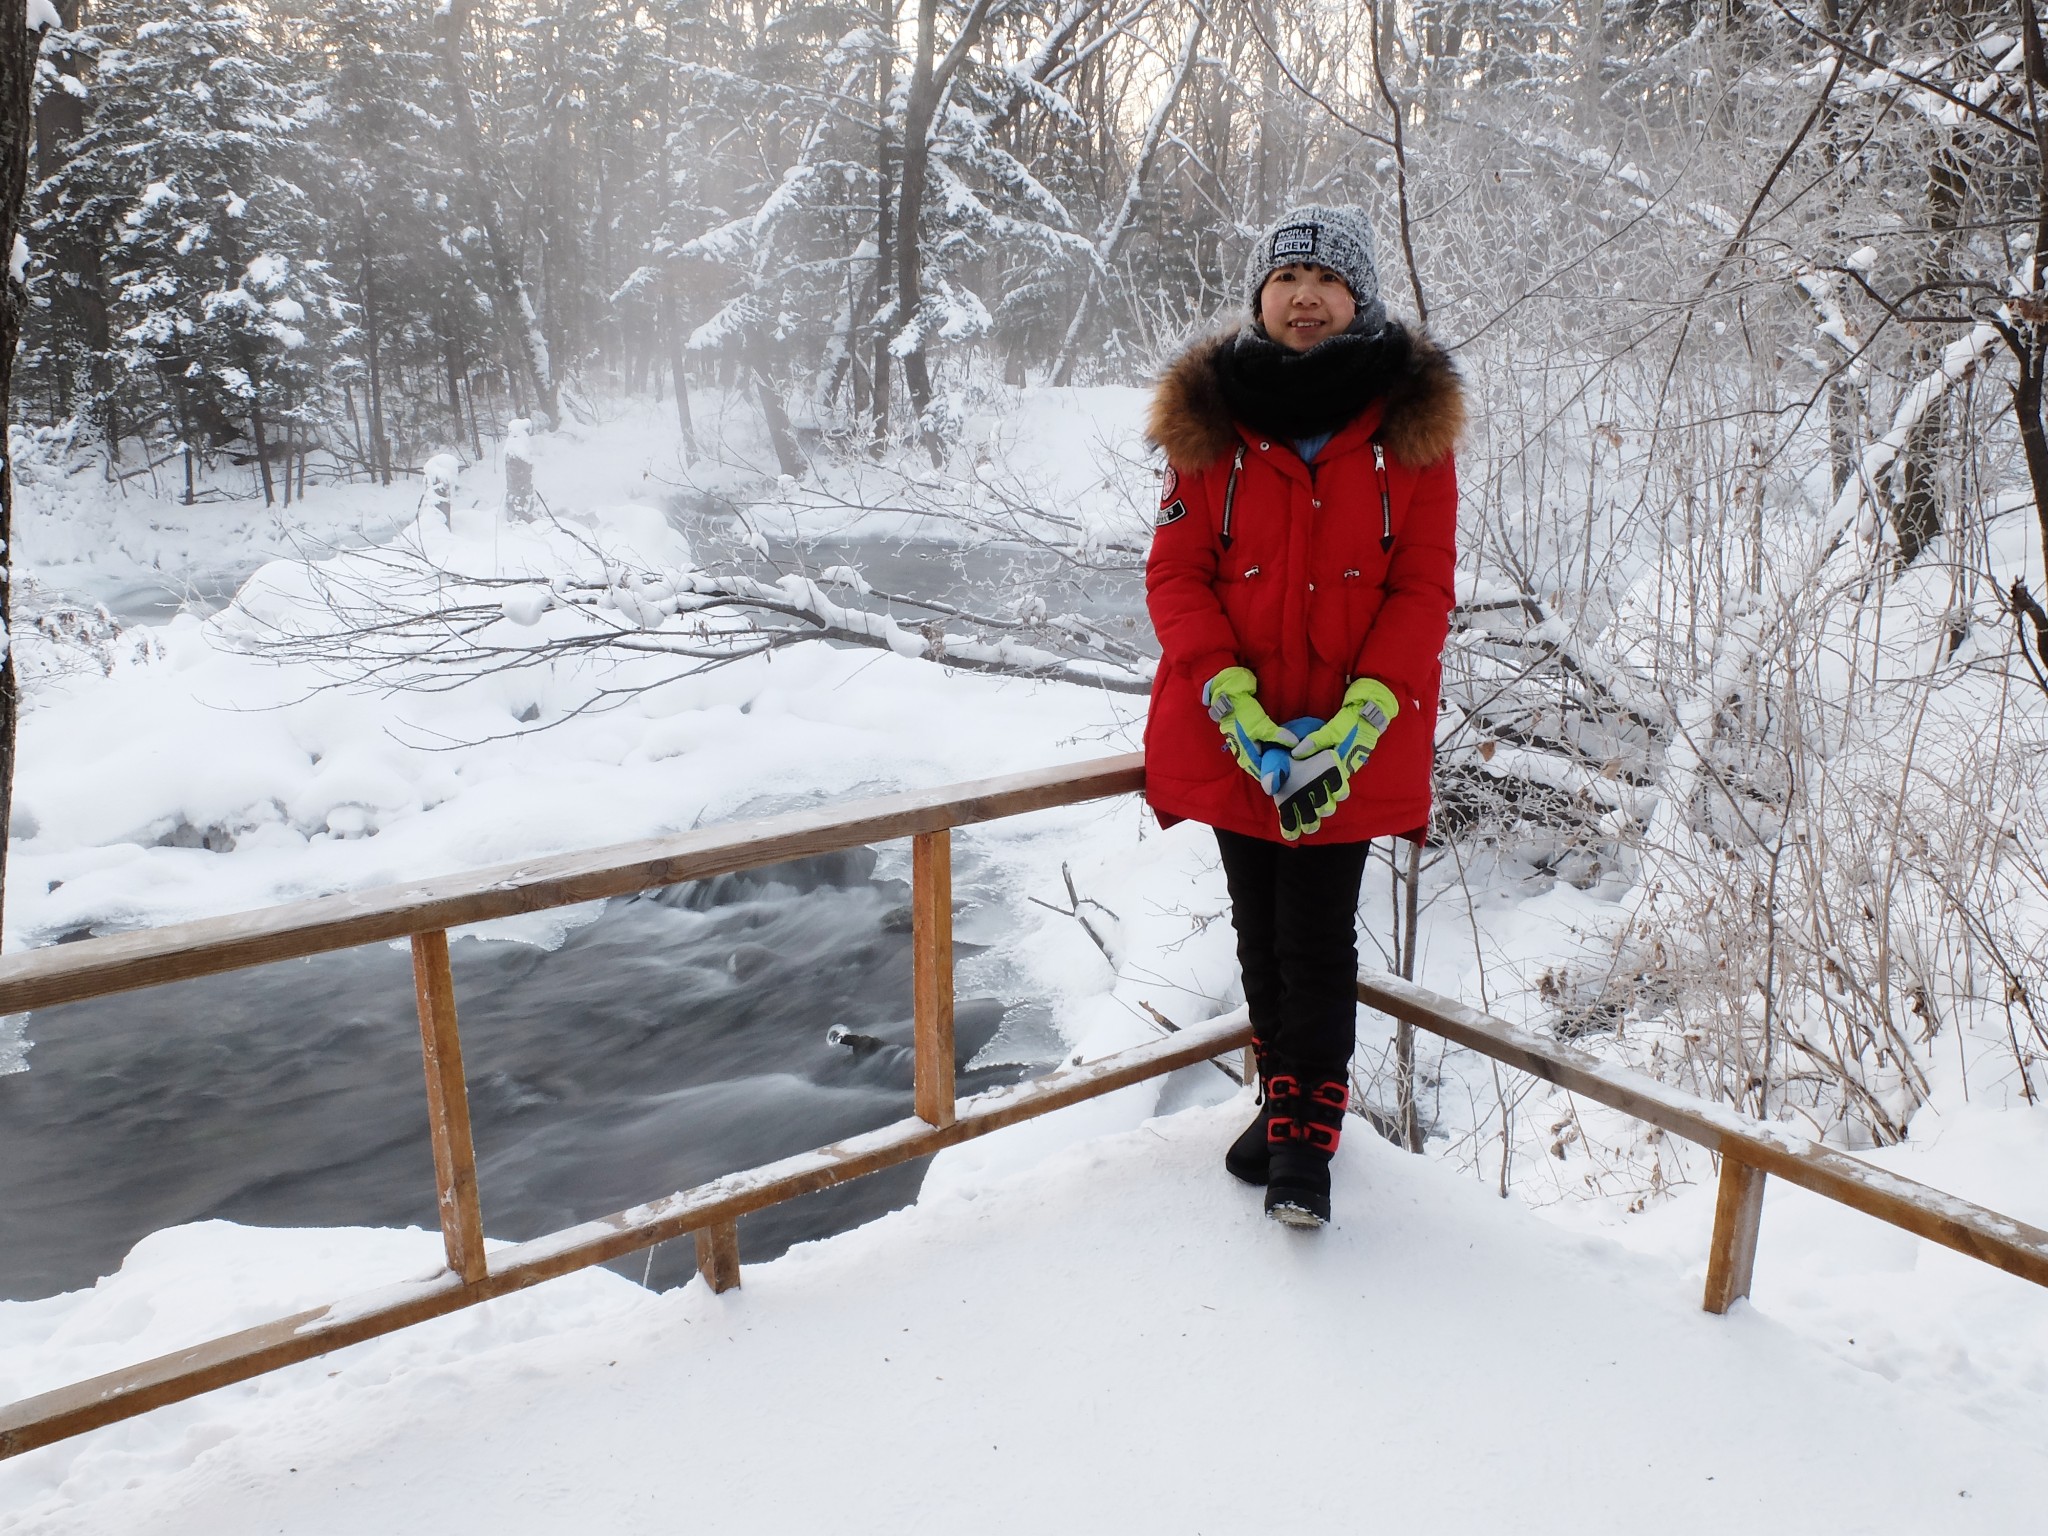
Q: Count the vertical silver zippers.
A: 2